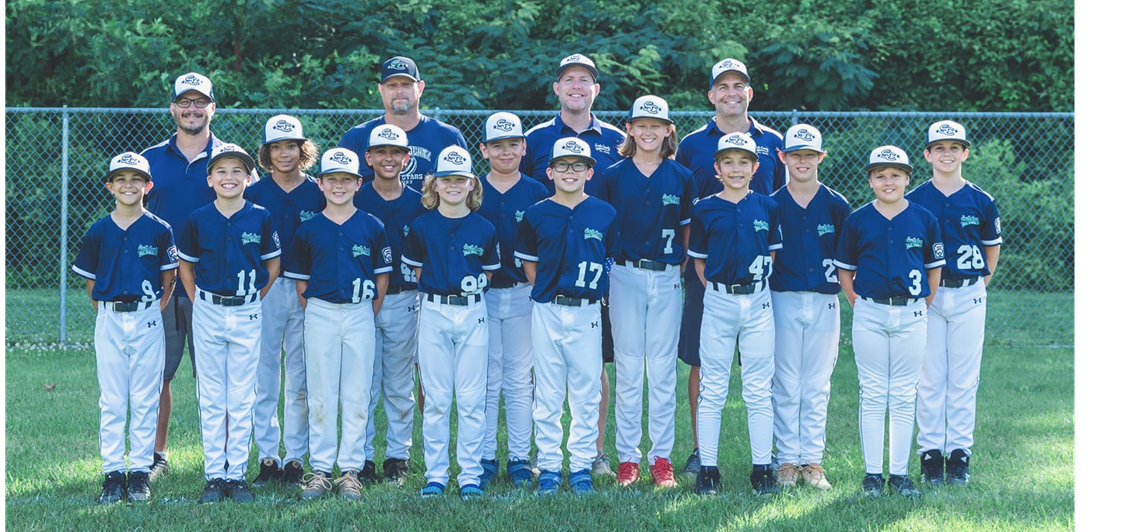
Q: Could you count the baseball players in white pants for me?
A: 13